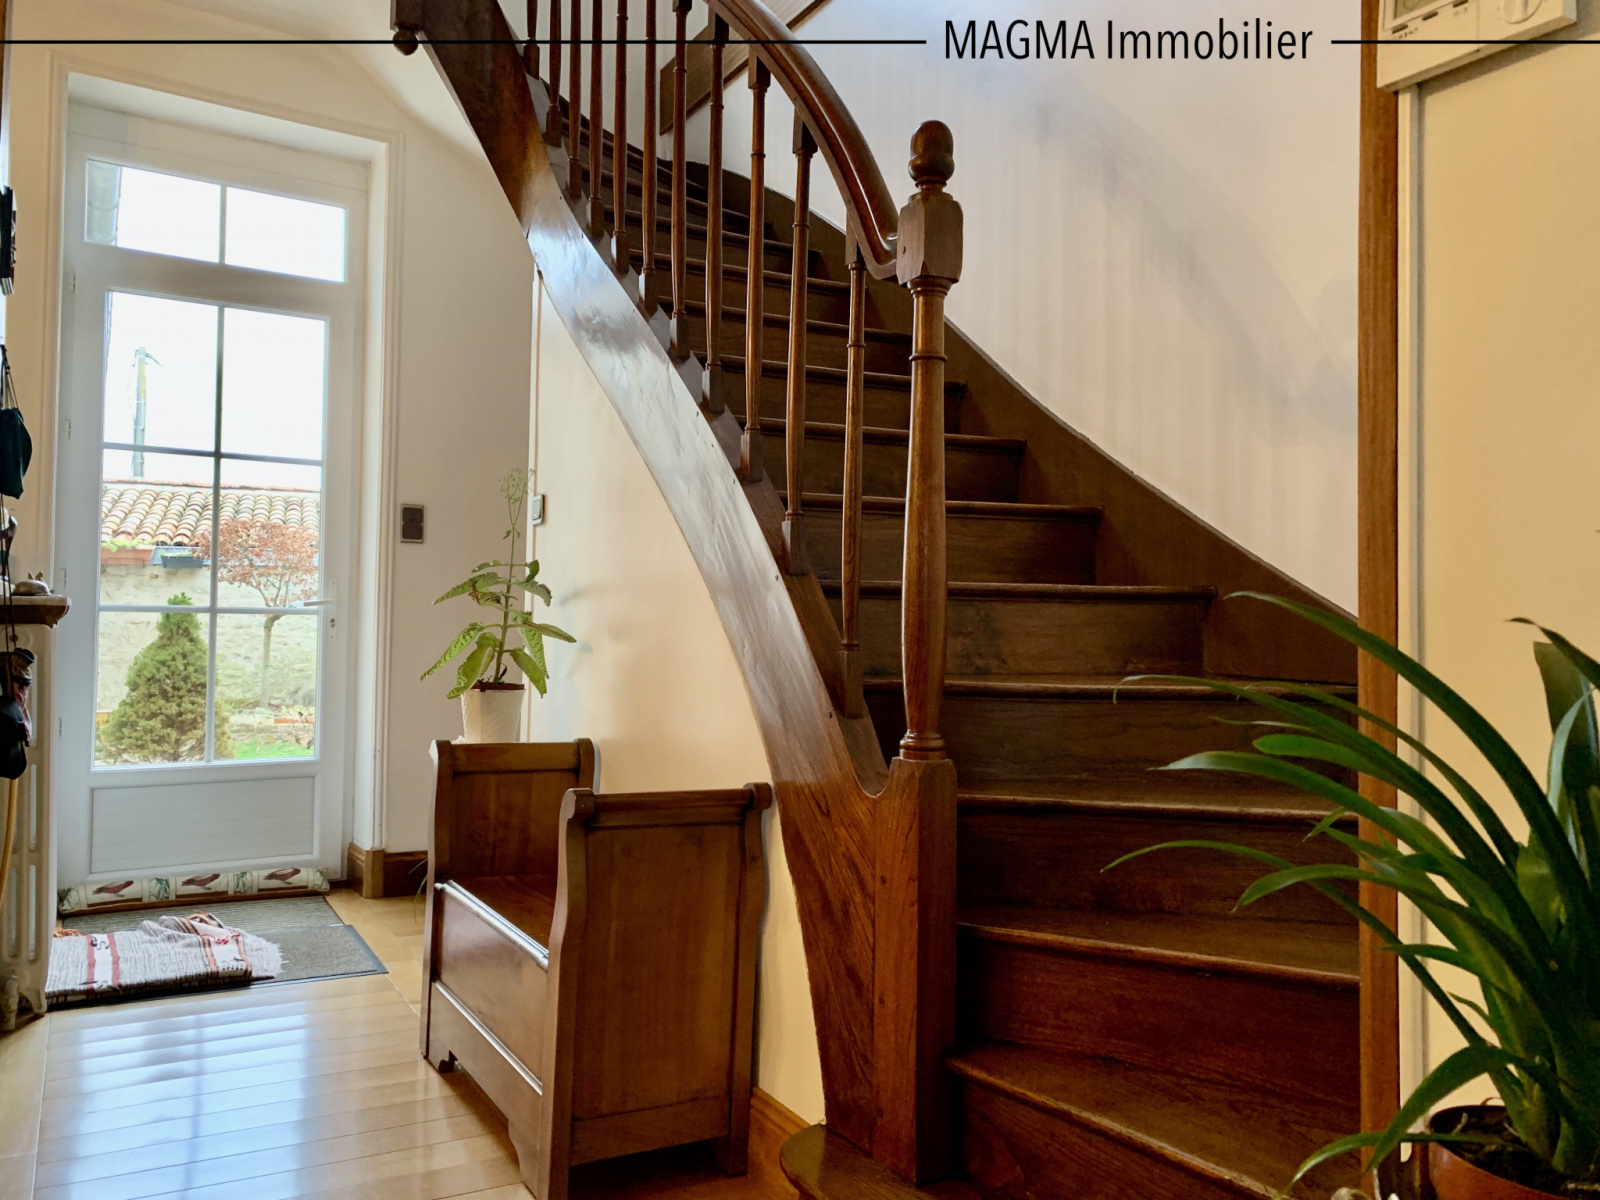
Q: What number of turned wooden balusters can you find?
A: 11